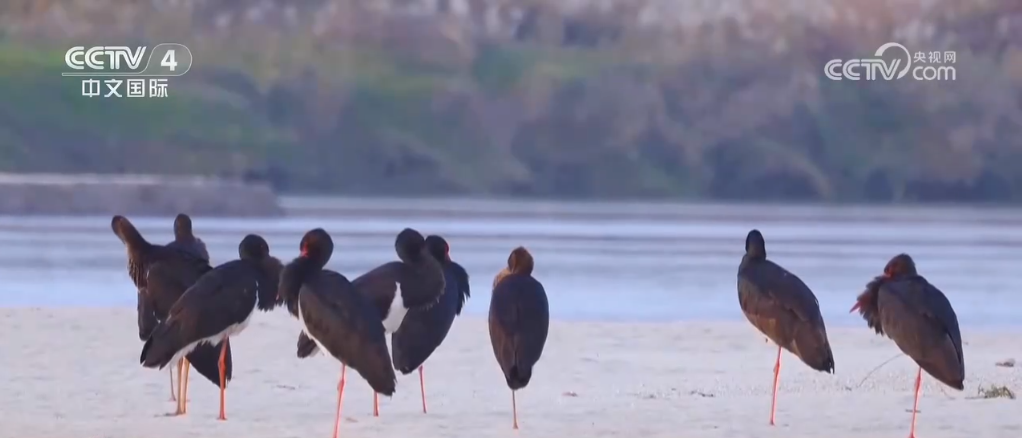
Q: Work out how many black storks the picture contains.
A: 9